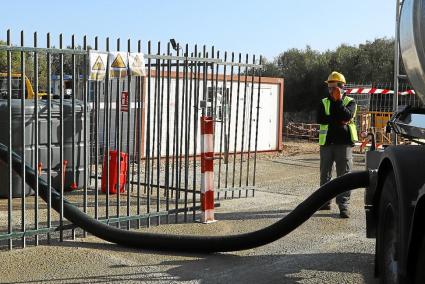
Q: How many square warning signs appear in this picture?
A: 3